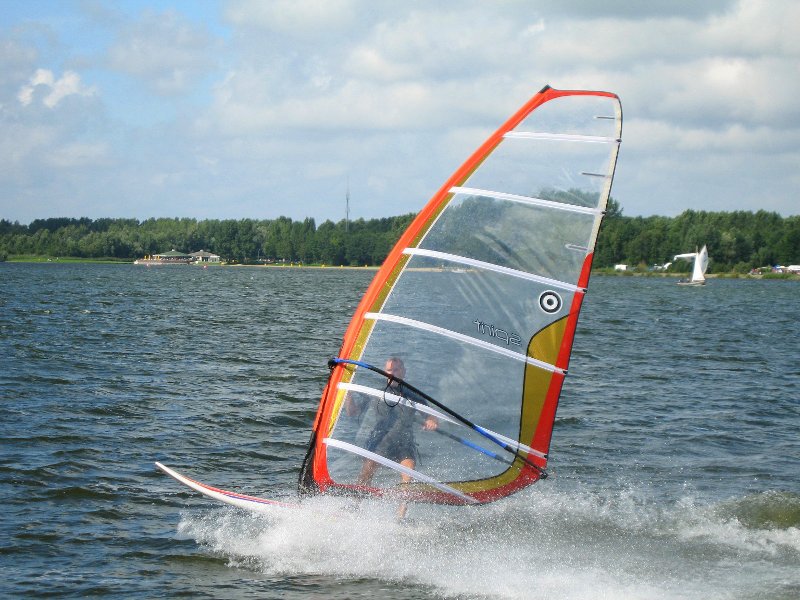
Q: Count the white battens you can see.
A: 6